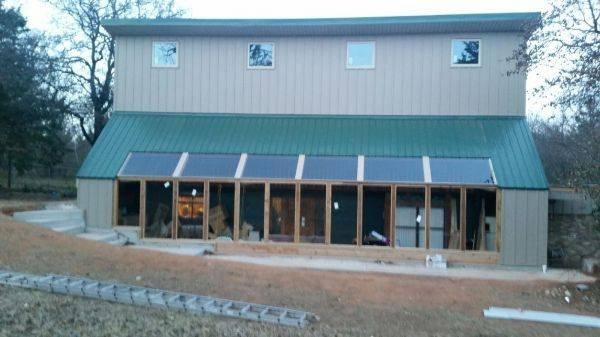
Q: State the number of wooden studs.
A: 13